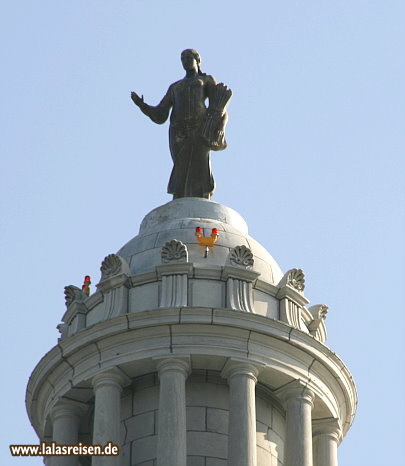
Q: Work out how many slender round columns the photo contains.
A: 6